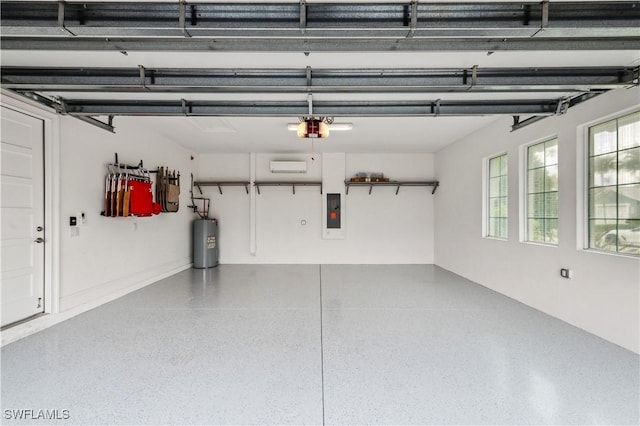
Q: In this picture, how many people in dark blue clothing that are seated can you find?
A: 0